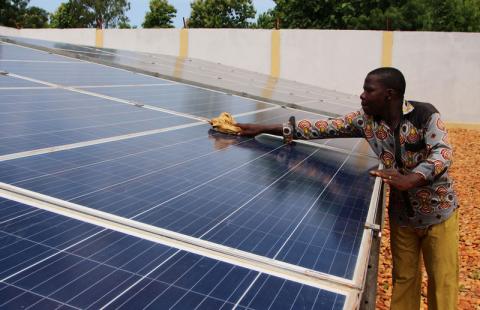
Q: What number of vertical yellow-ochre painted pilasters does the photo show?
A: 4